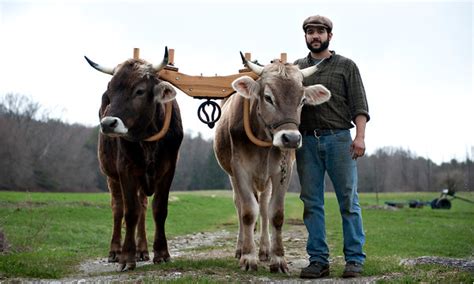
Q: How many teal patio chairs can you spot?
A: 0